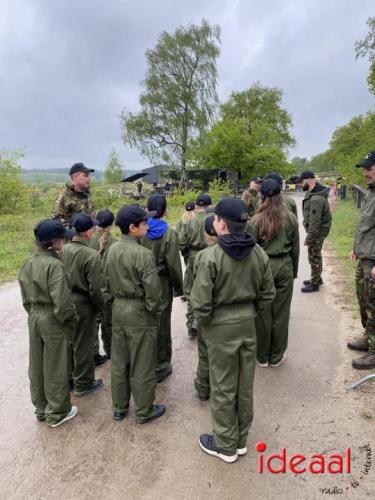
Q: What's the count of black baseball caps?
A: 15